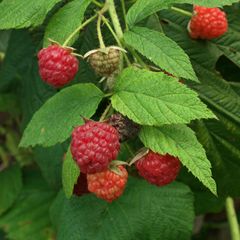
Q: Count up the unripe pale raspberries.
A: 1